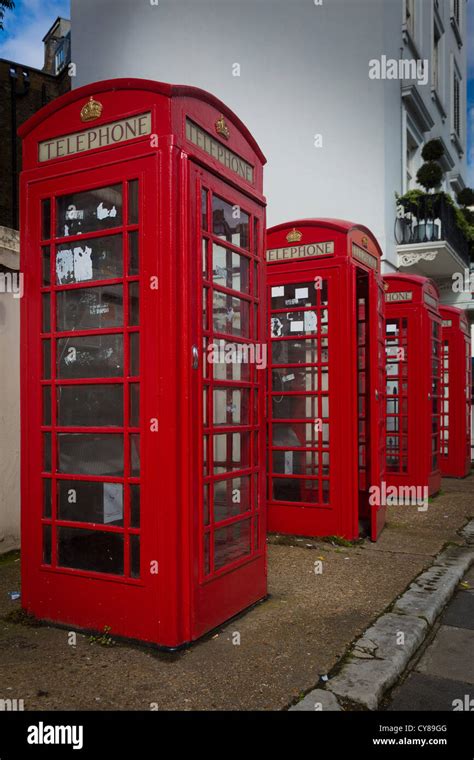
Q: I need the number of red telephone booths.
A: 4